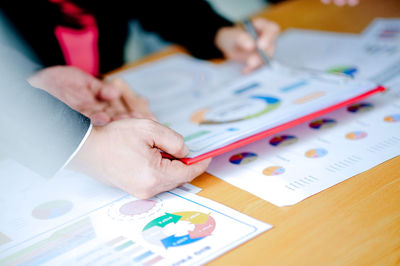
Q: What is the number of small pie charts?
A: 8